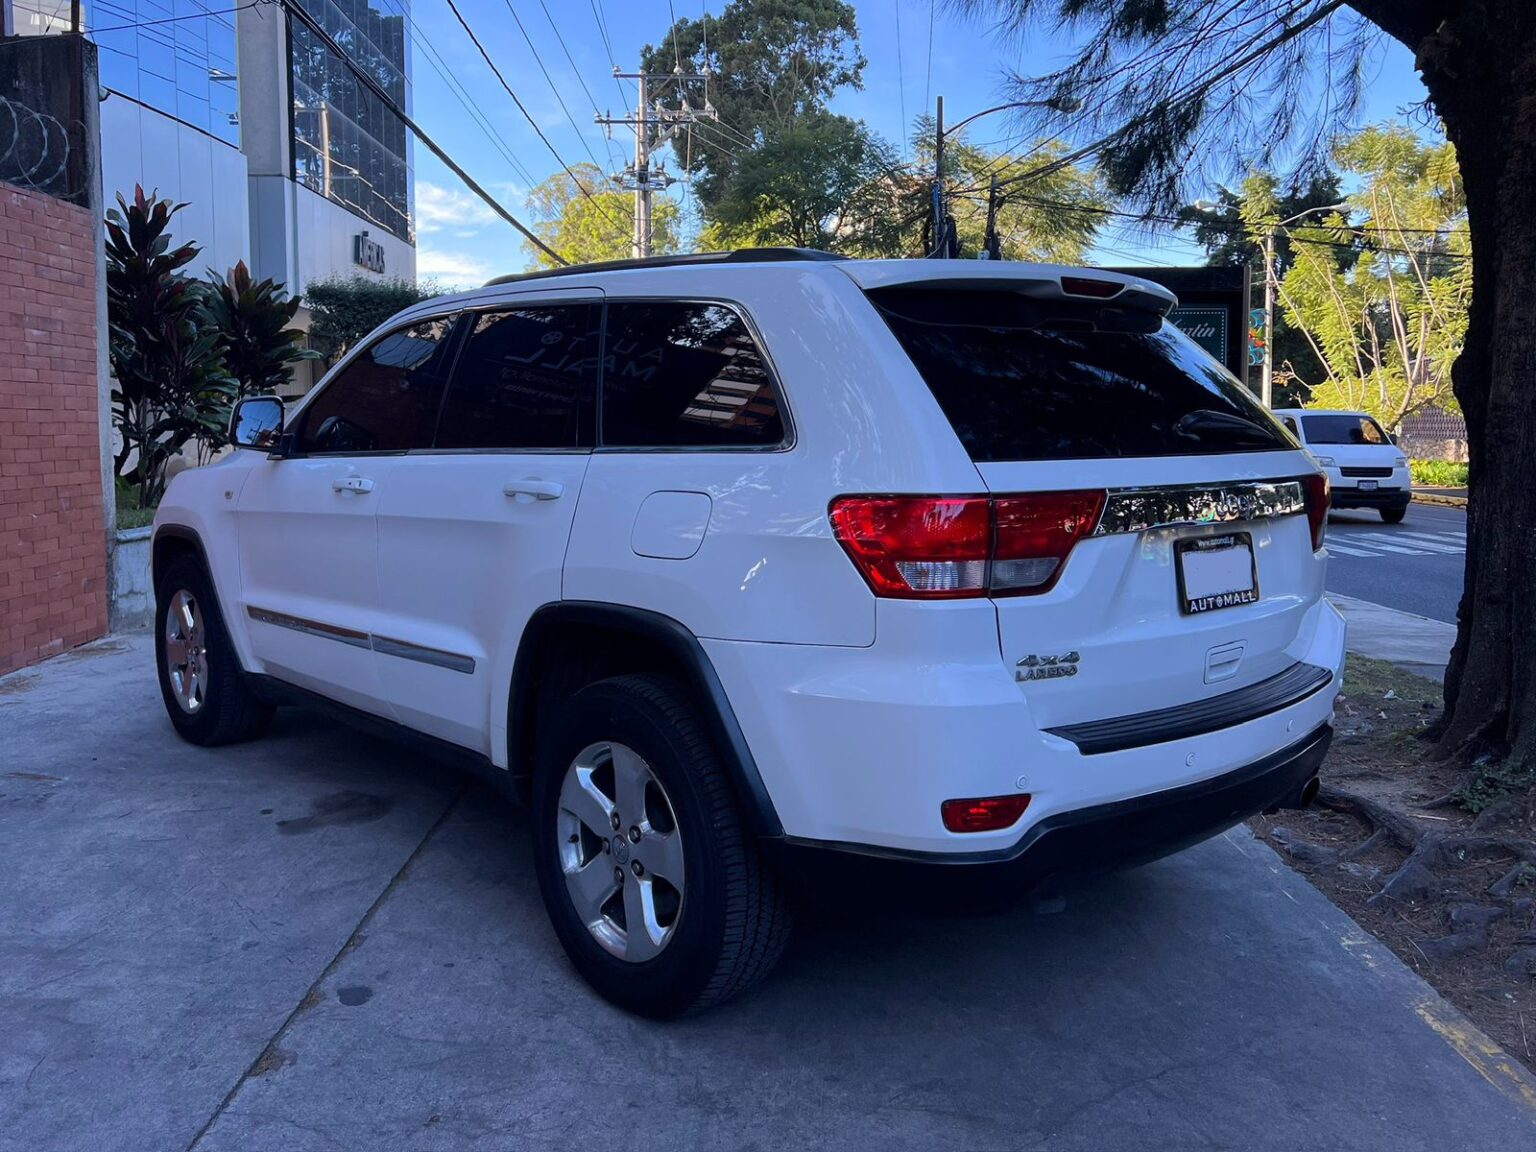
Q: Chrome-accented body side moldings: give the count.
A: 2